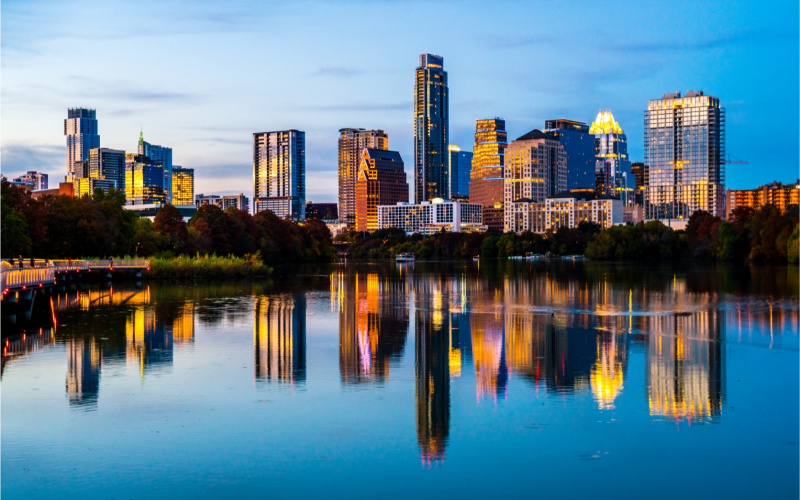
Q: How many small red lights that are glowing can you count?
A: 12